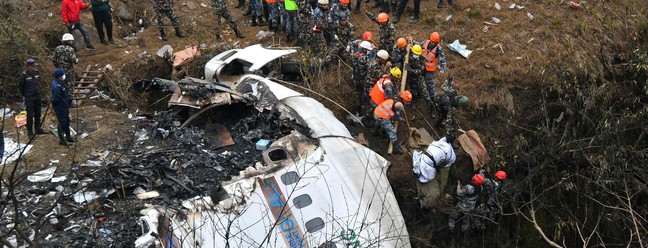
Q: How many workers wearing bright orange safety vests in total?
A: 3